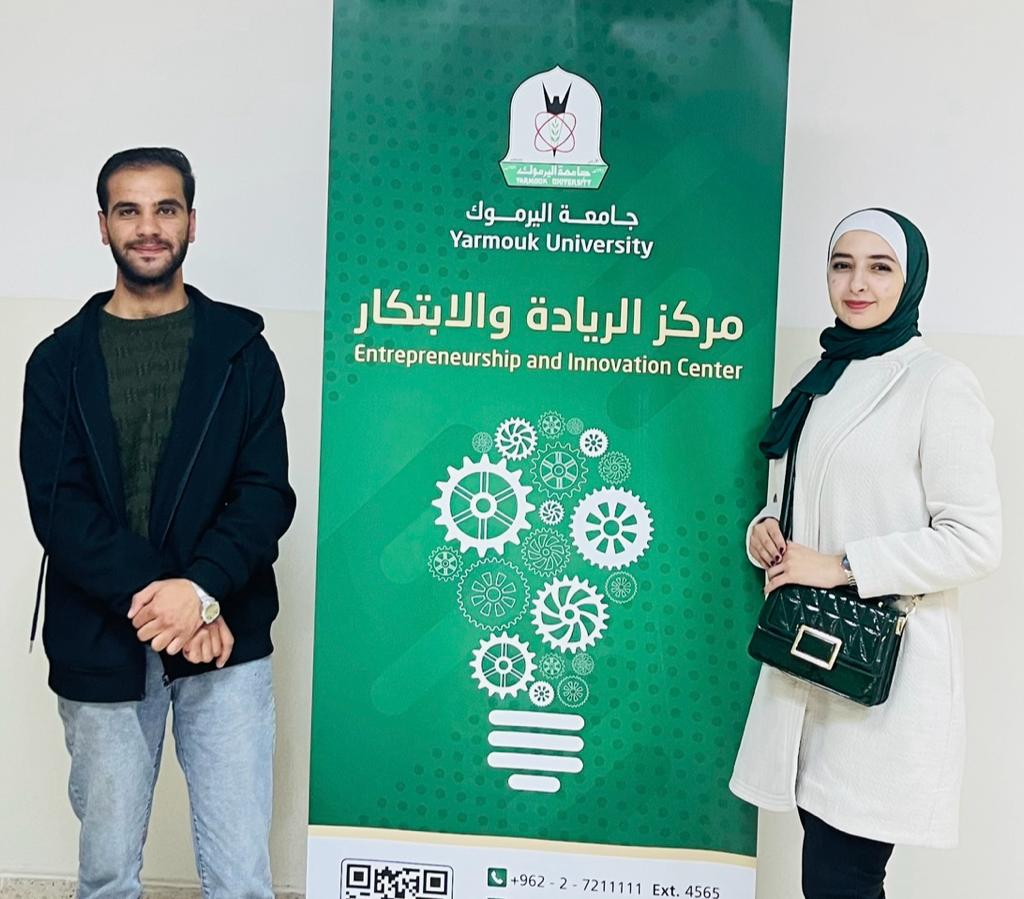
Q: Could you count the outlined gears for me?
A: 12